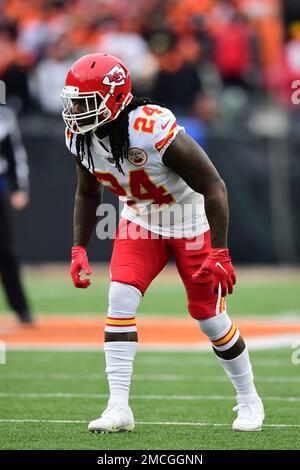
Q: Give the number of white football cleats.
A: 2